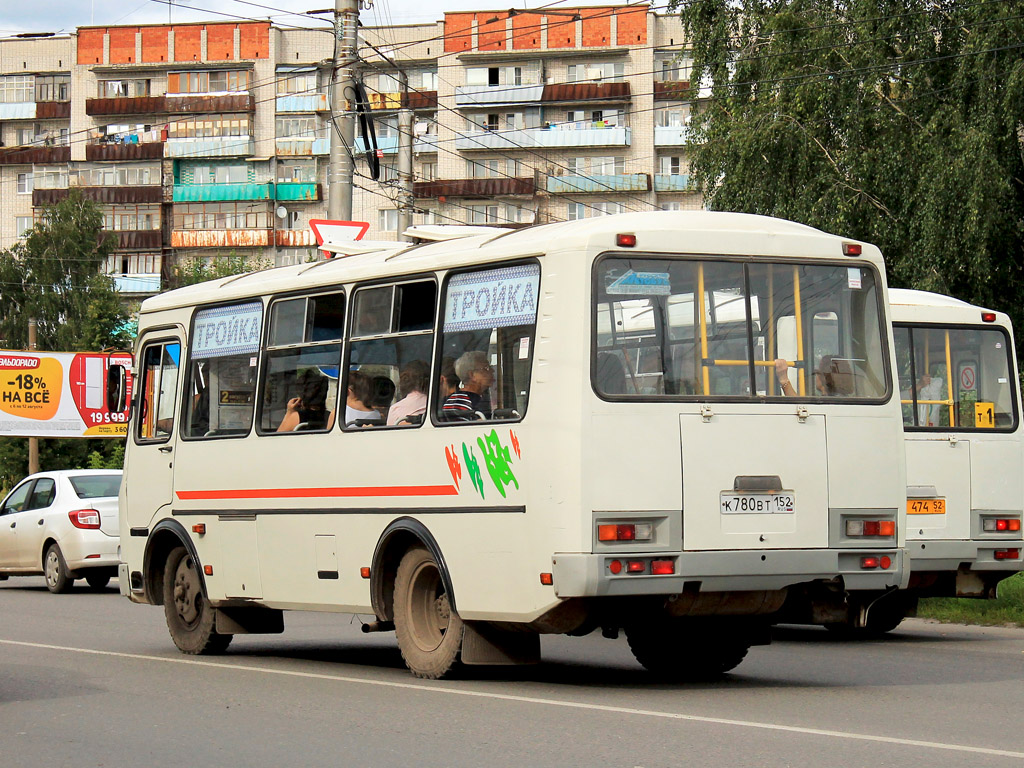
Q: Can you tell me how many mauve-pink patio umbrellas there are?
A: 0